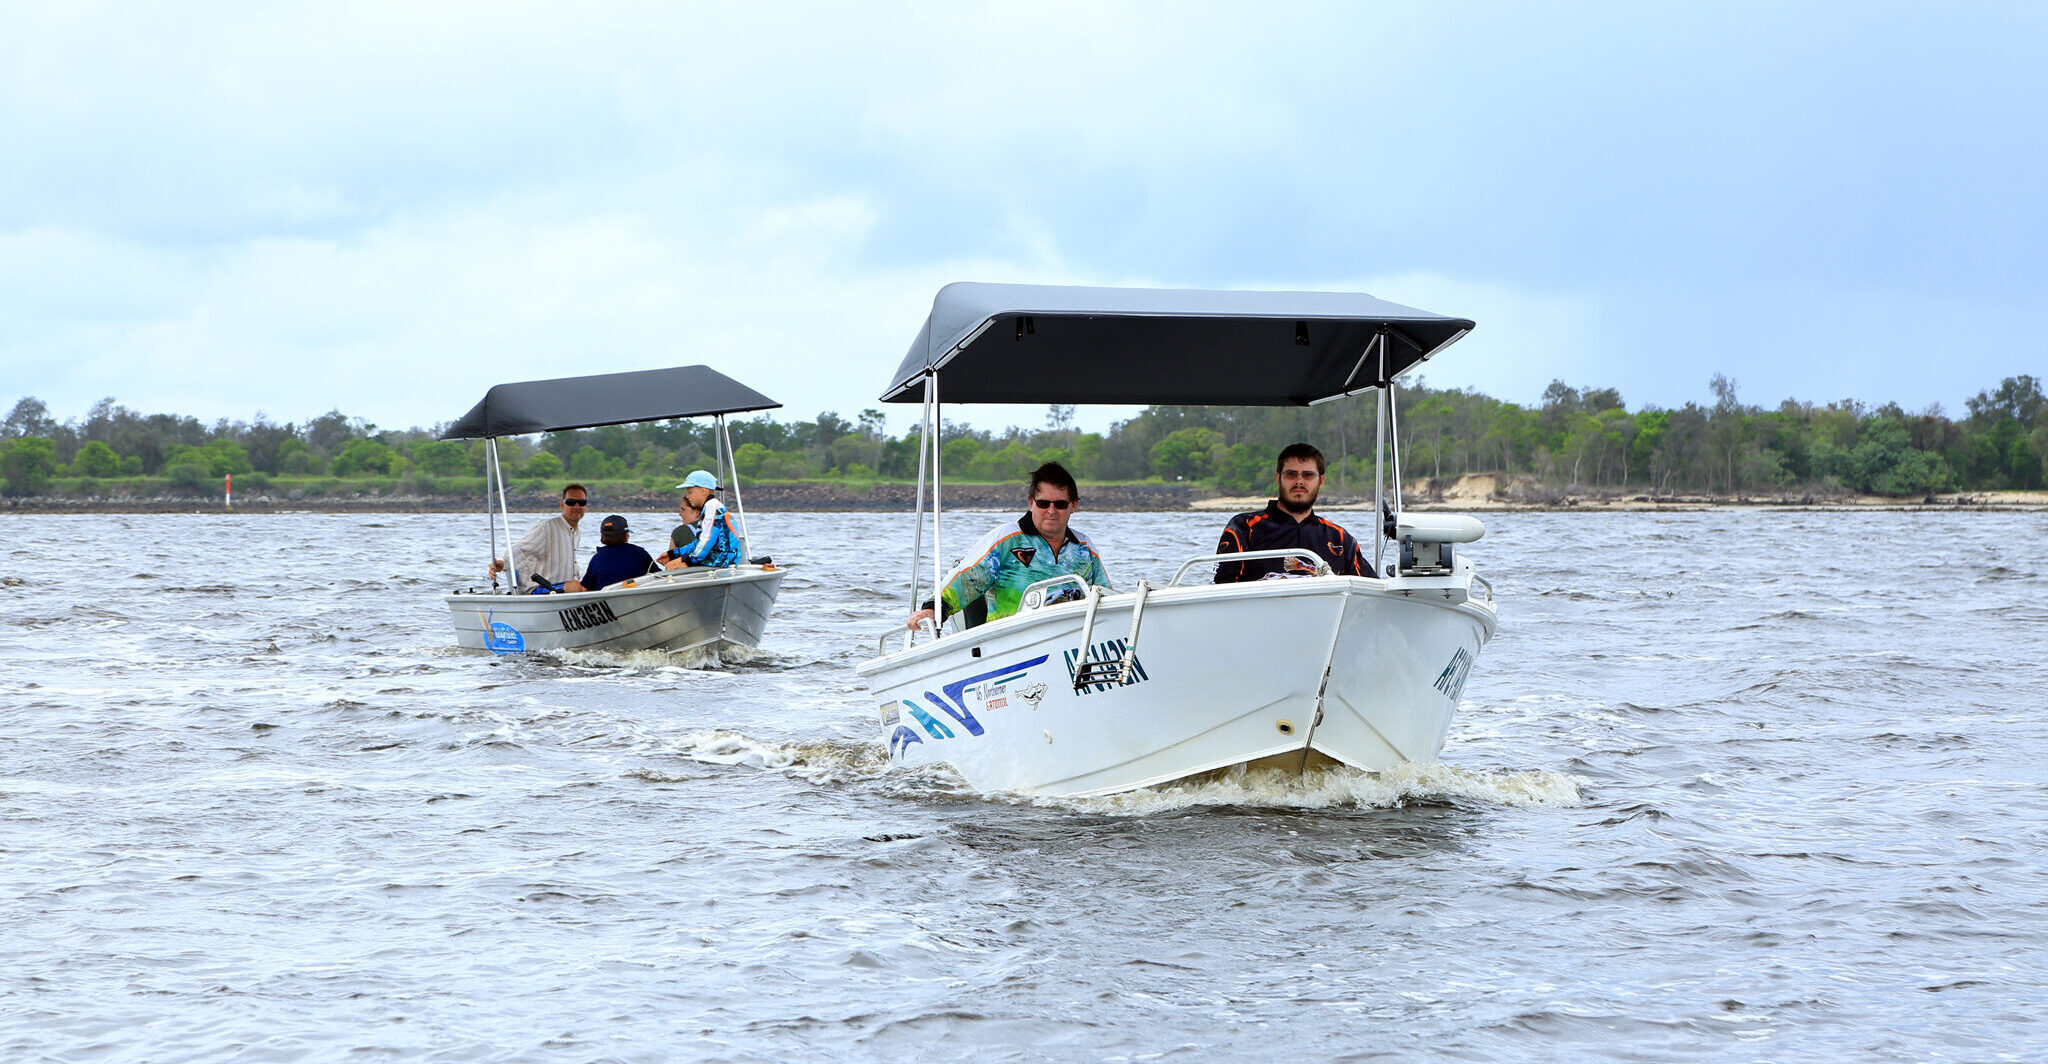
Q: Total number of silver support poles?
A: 8